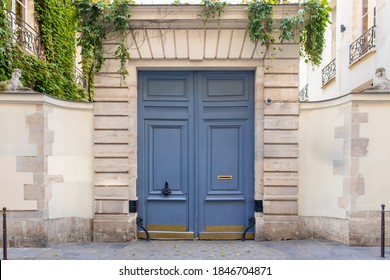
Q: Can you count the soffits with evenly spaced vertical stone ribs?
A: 1